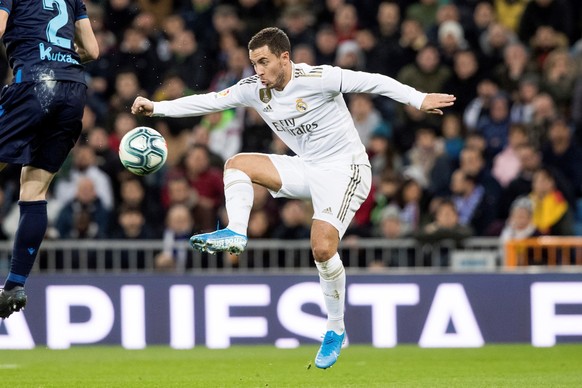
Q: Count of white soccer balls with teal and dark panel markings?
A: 1